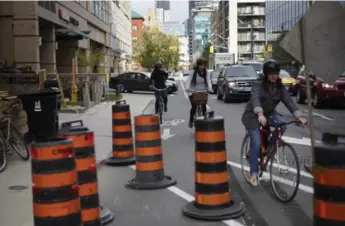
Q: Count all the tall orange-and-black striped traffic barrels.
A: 6